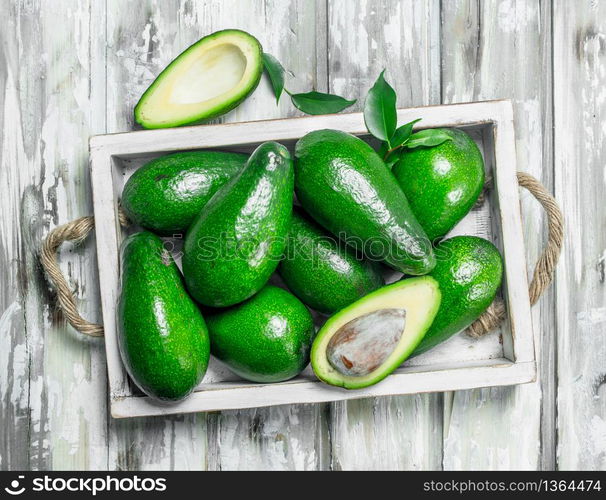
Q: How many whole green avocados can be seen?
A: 8